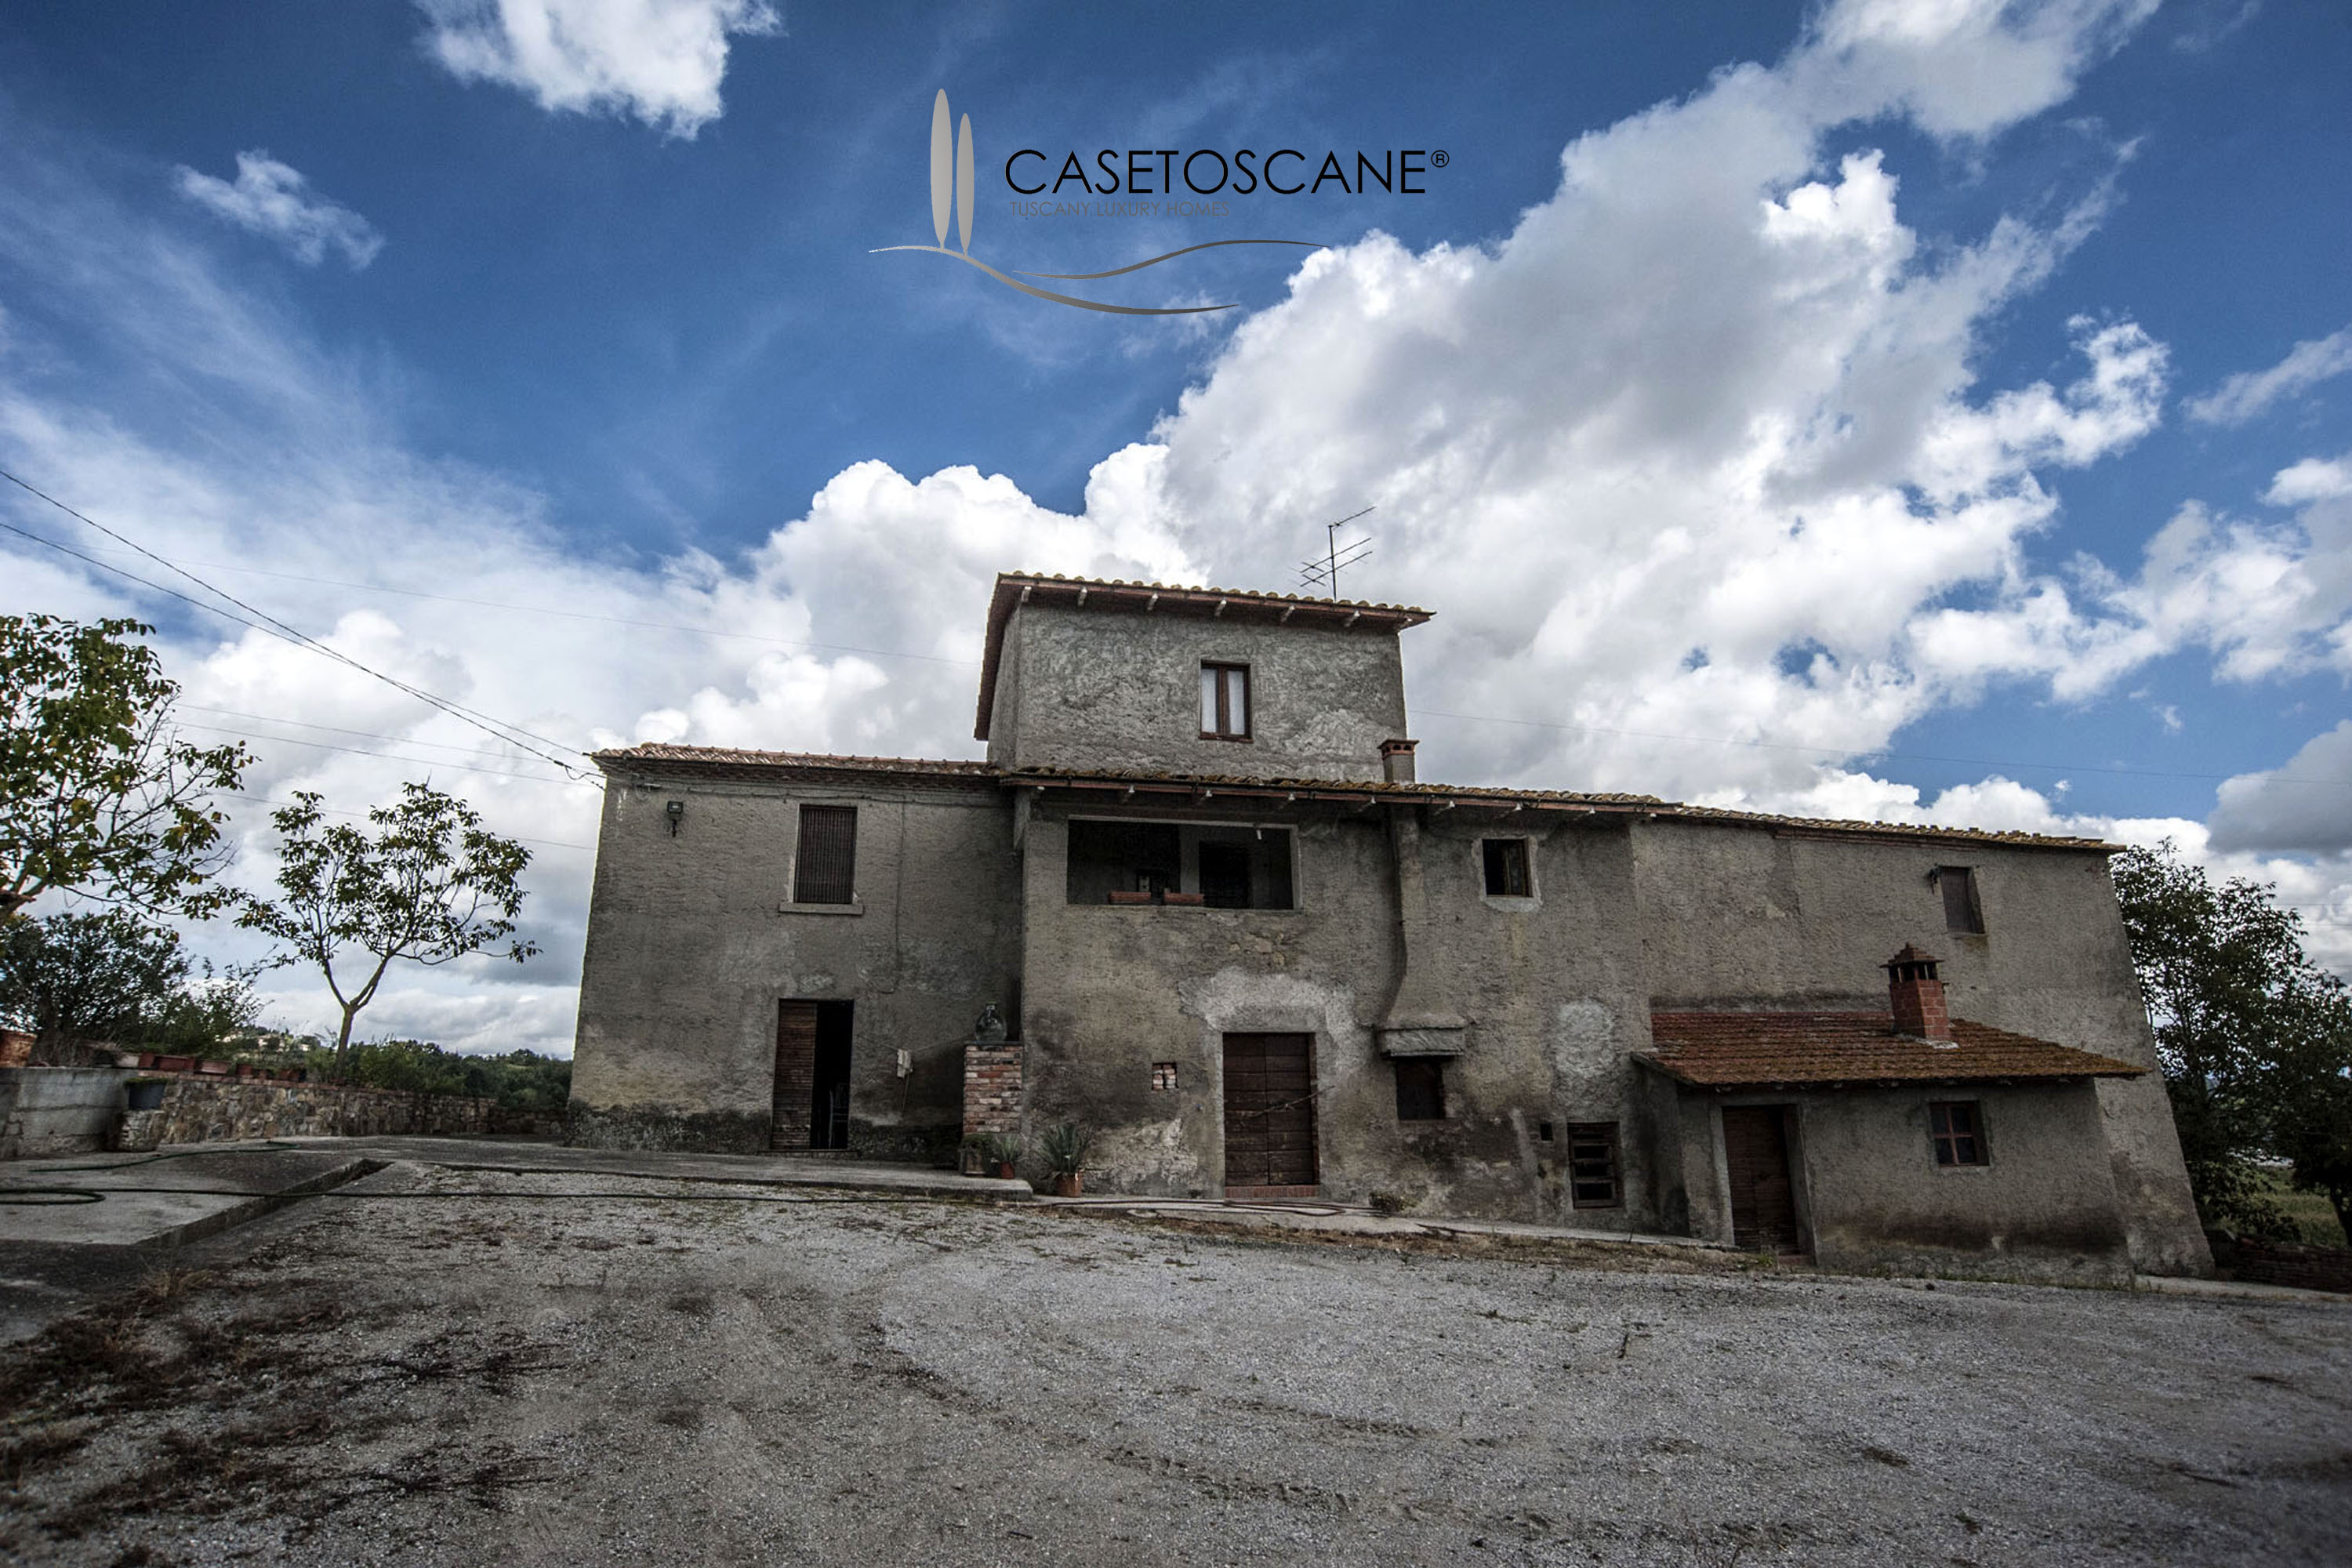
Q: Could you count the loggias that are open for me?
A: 1